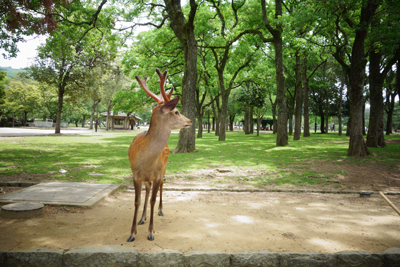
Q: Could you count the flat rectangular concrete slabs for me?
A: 1